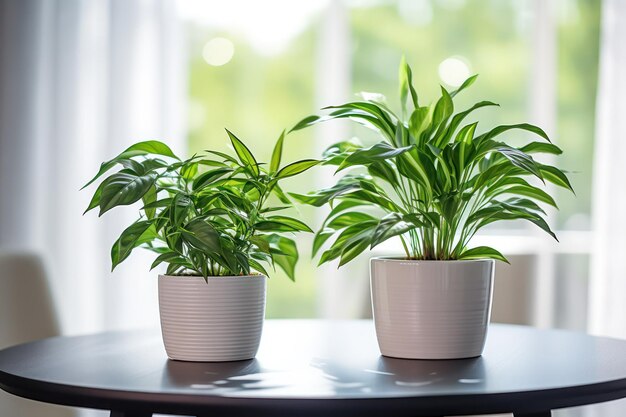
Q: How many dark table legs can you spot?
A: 2